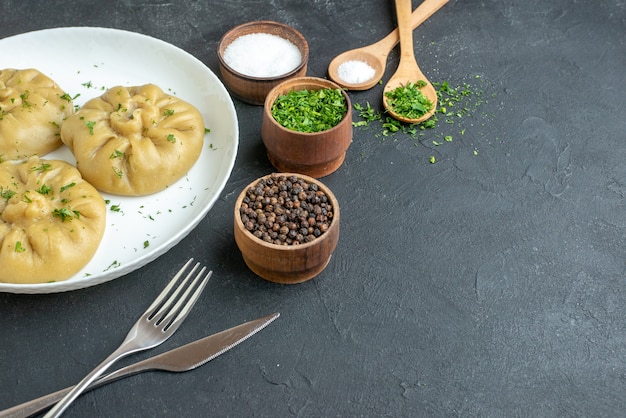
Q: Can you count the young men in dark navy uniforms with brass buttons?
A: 0